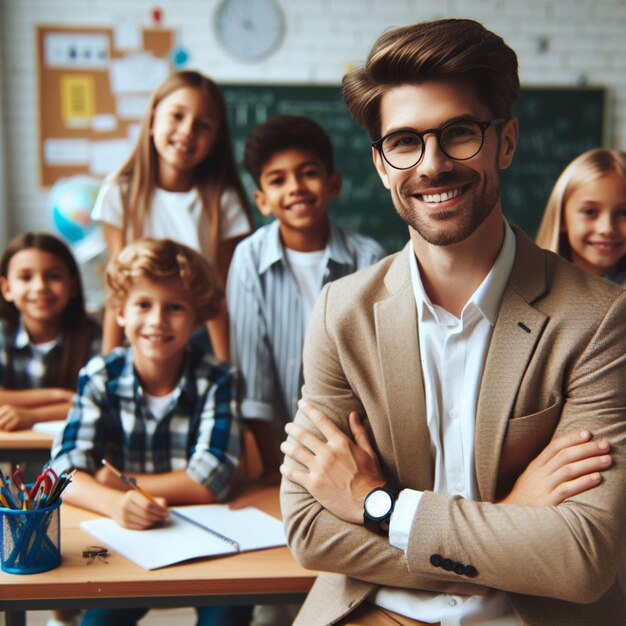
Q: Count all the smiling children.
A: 5